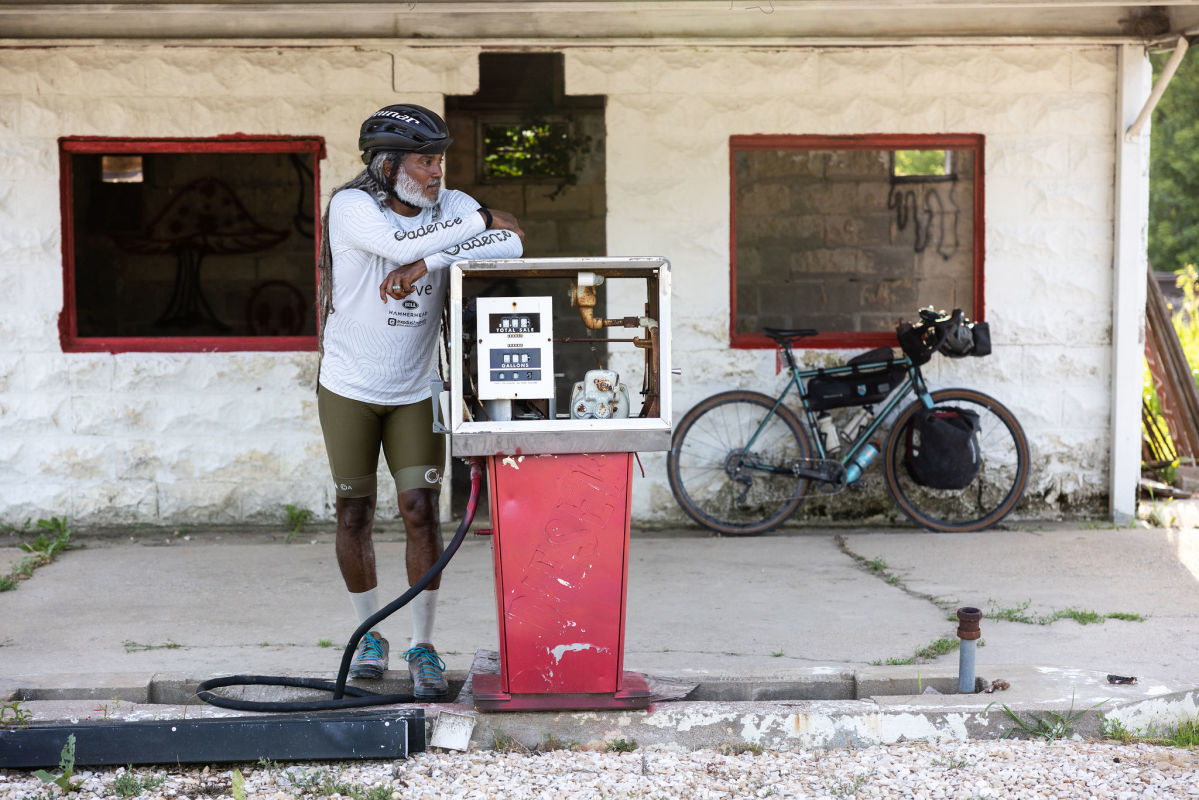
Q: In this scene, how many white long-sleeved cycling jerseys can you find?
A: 1